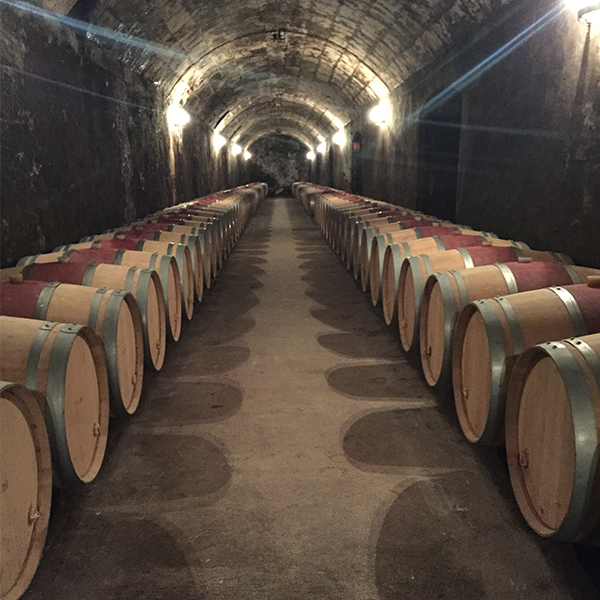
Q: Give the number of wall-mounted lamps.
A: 9